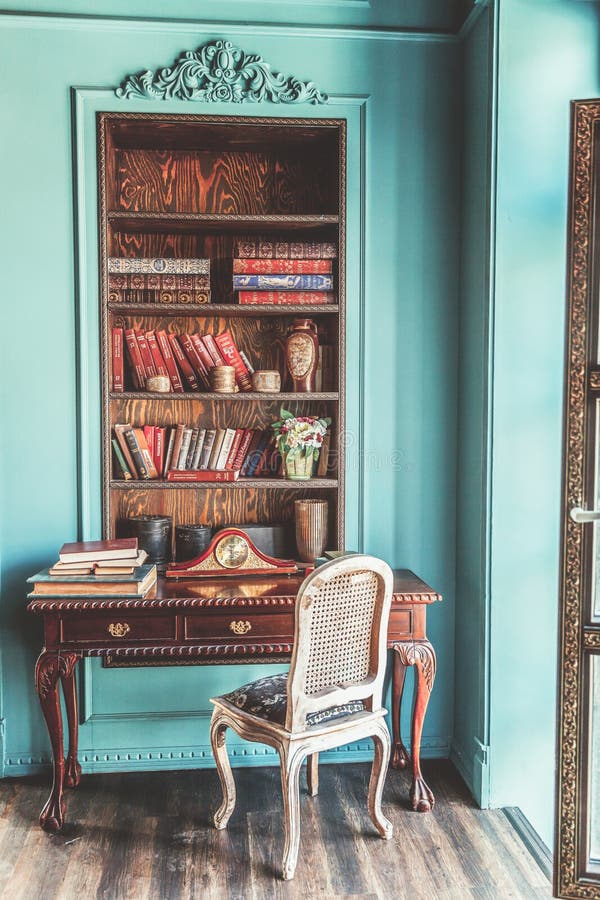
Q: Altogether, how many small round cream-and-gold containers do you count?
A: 3